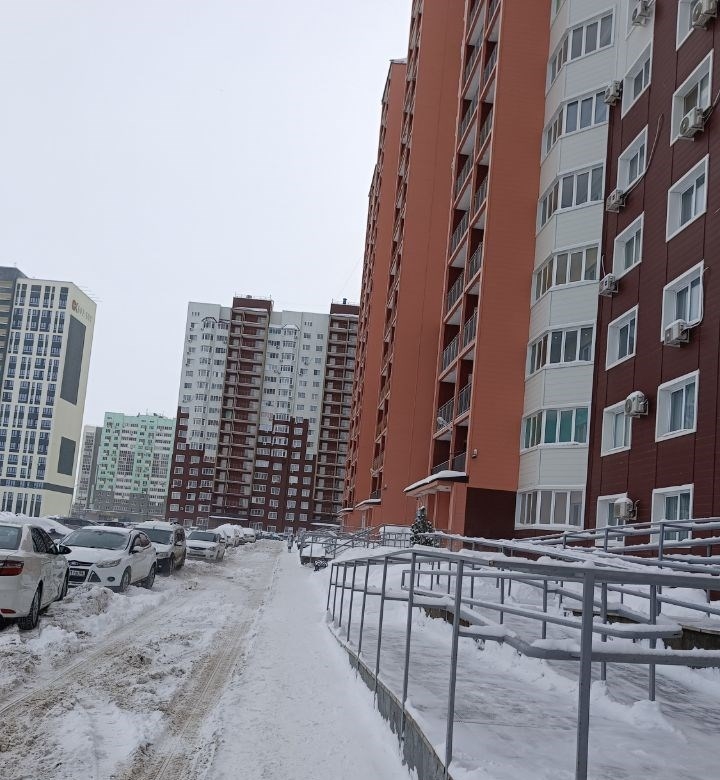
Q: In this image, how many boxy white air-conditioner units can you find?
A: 9